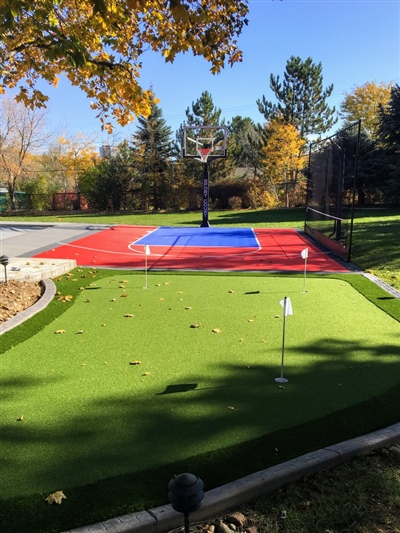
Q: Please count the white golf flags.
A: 3